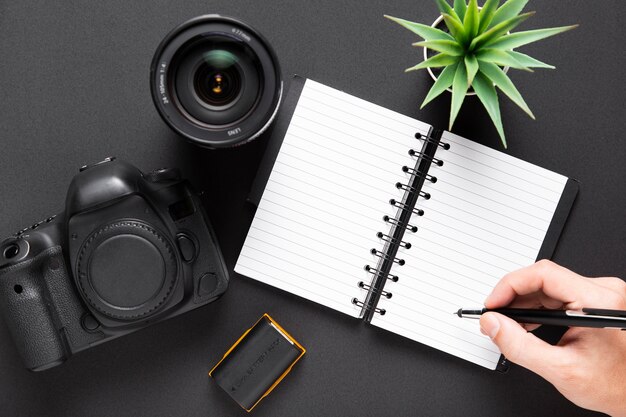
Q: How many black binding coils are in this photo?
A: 11